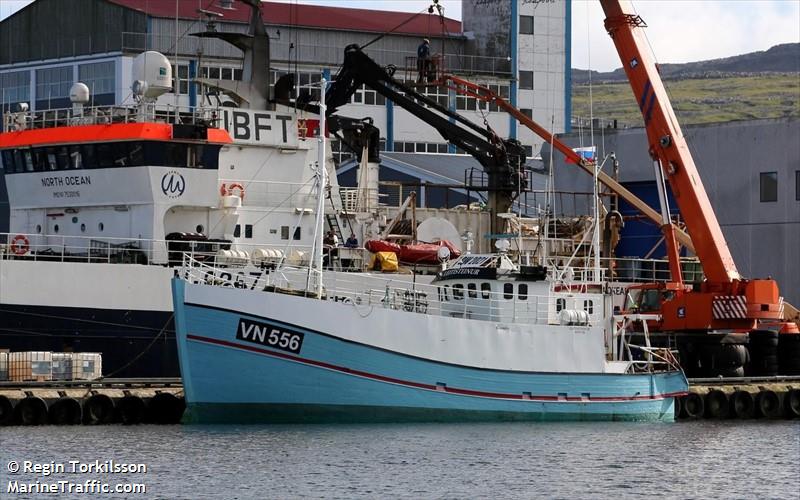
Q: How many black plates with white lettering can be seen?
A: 2